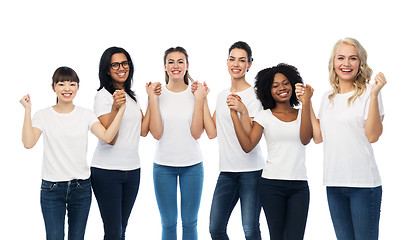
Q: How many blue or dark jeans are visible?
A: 6